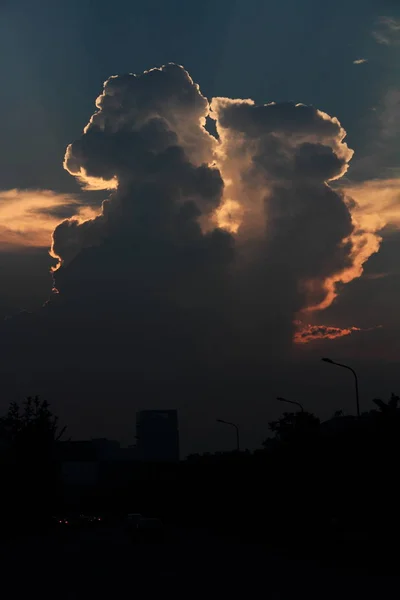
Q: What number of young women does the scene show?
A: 0